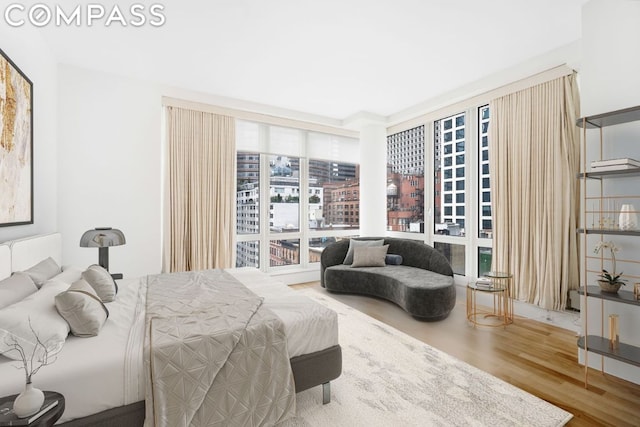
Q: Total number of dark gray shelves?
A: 5